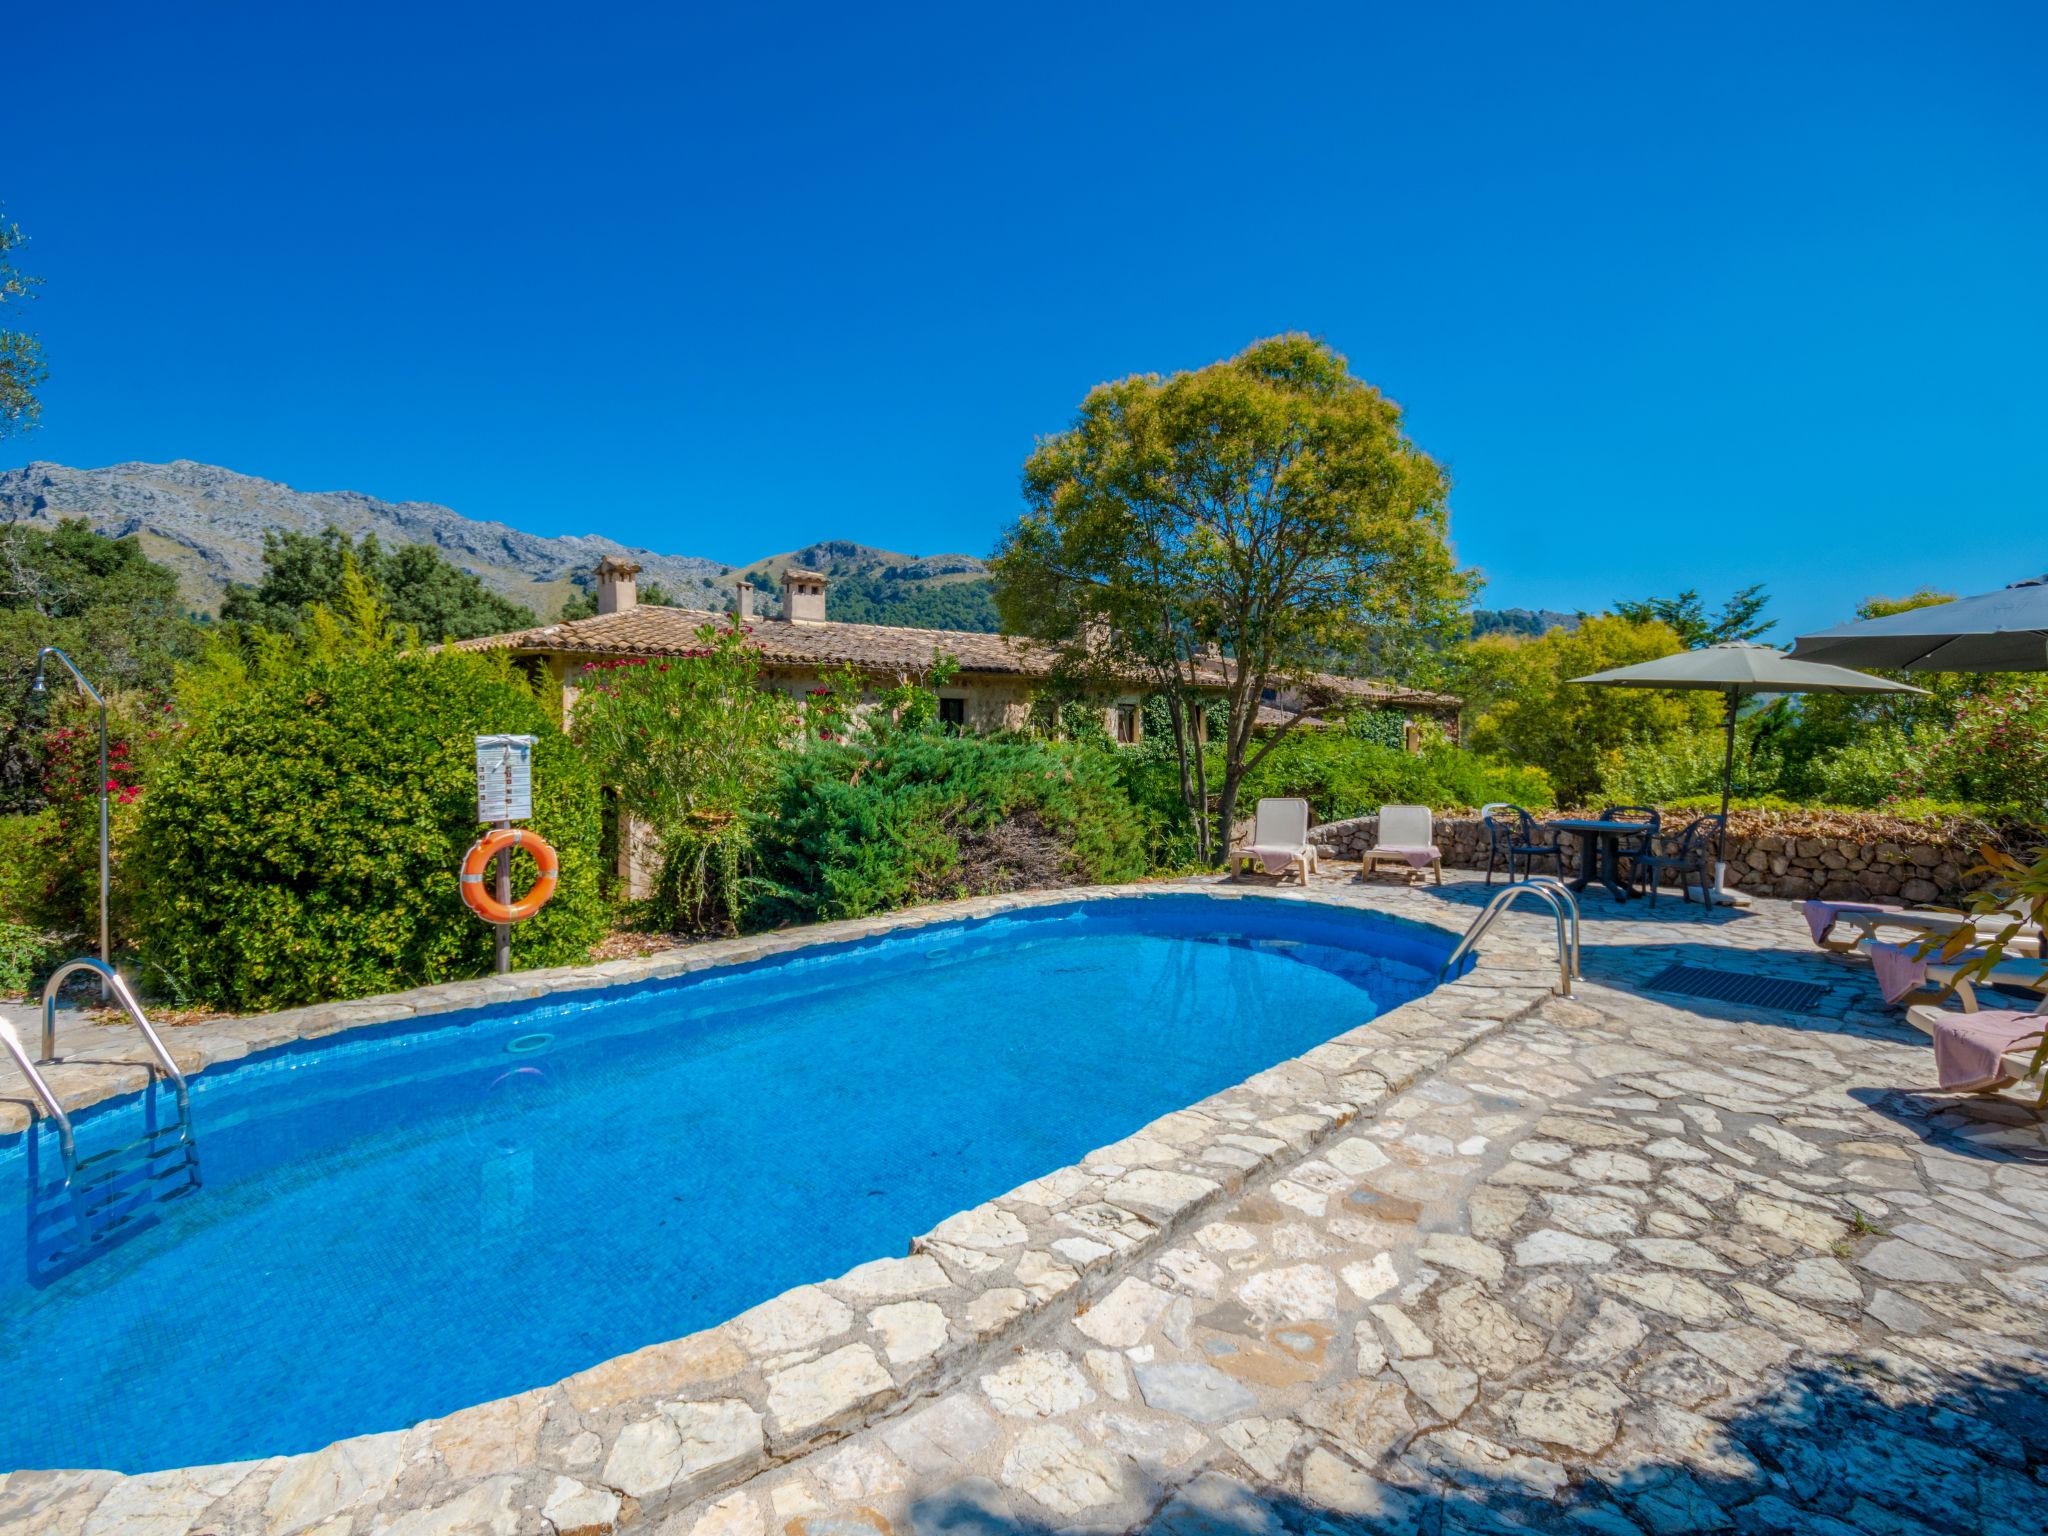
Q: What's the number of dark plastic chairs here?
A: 3